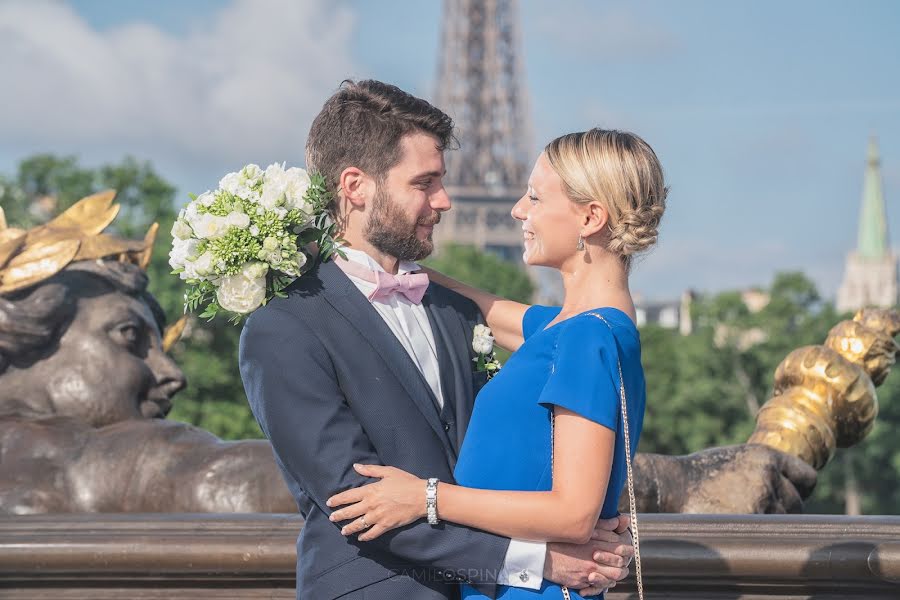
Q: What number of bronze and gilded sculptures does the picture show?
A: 2